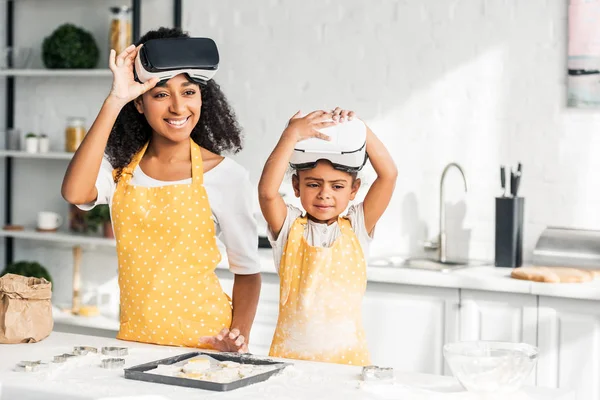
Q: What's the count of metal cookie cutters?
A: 6